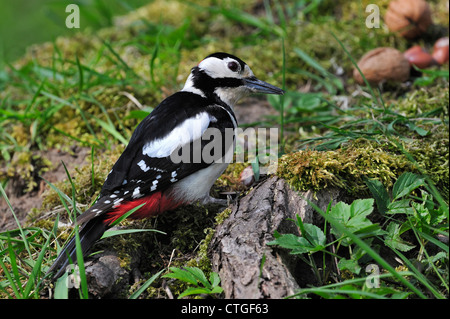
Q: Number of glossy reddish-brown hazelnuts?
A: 2